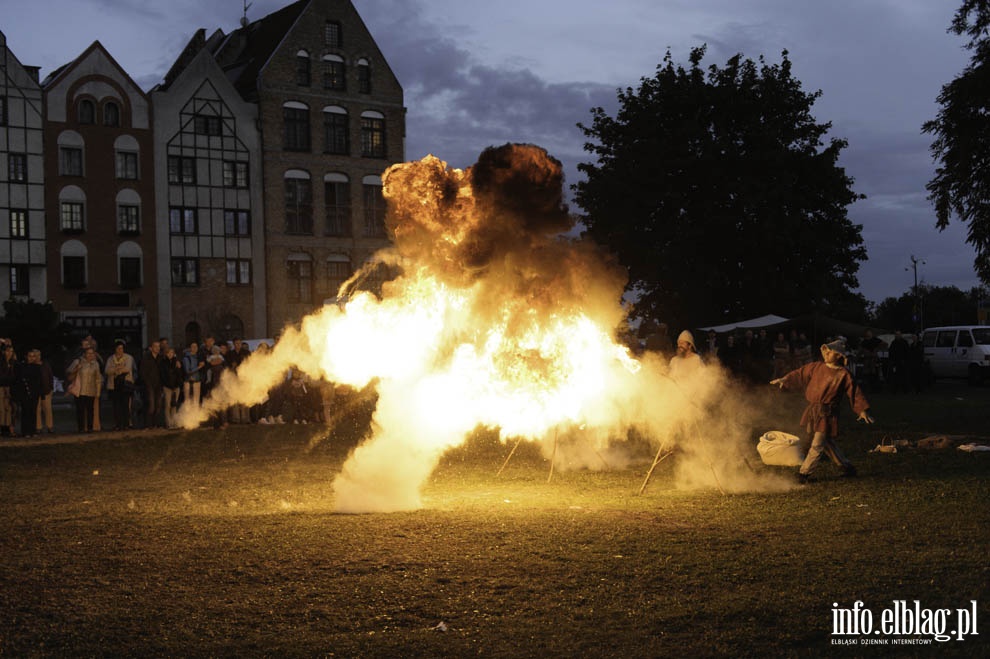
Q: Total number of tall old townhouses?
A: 4